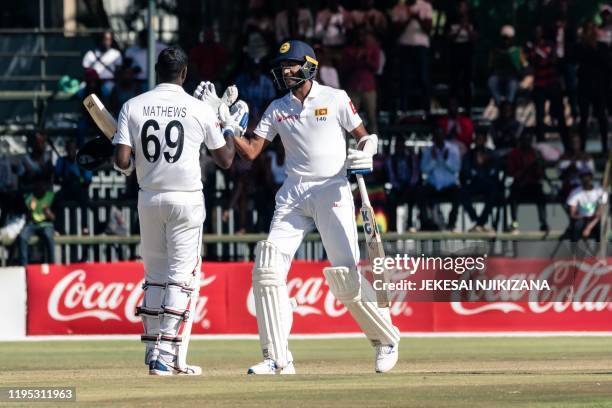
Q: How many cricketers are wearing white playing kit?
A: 2